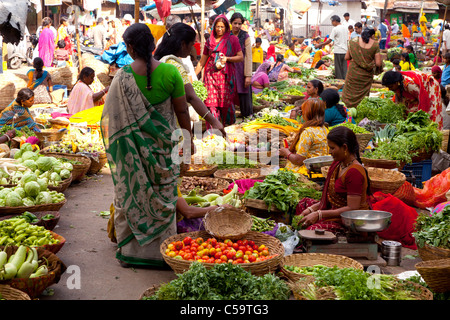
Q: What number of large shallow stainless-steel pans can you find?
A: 2